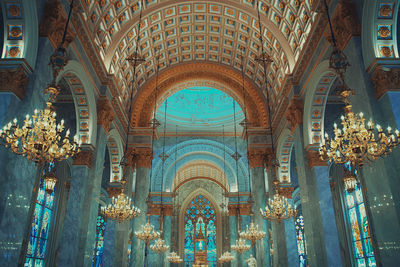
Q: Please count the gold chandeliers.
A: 10